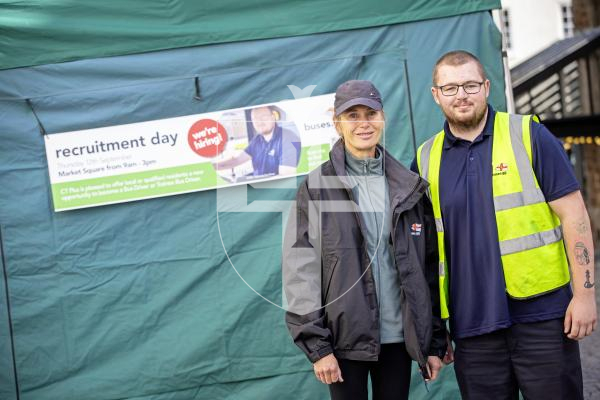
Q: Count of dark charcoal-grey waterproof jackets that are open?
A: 1